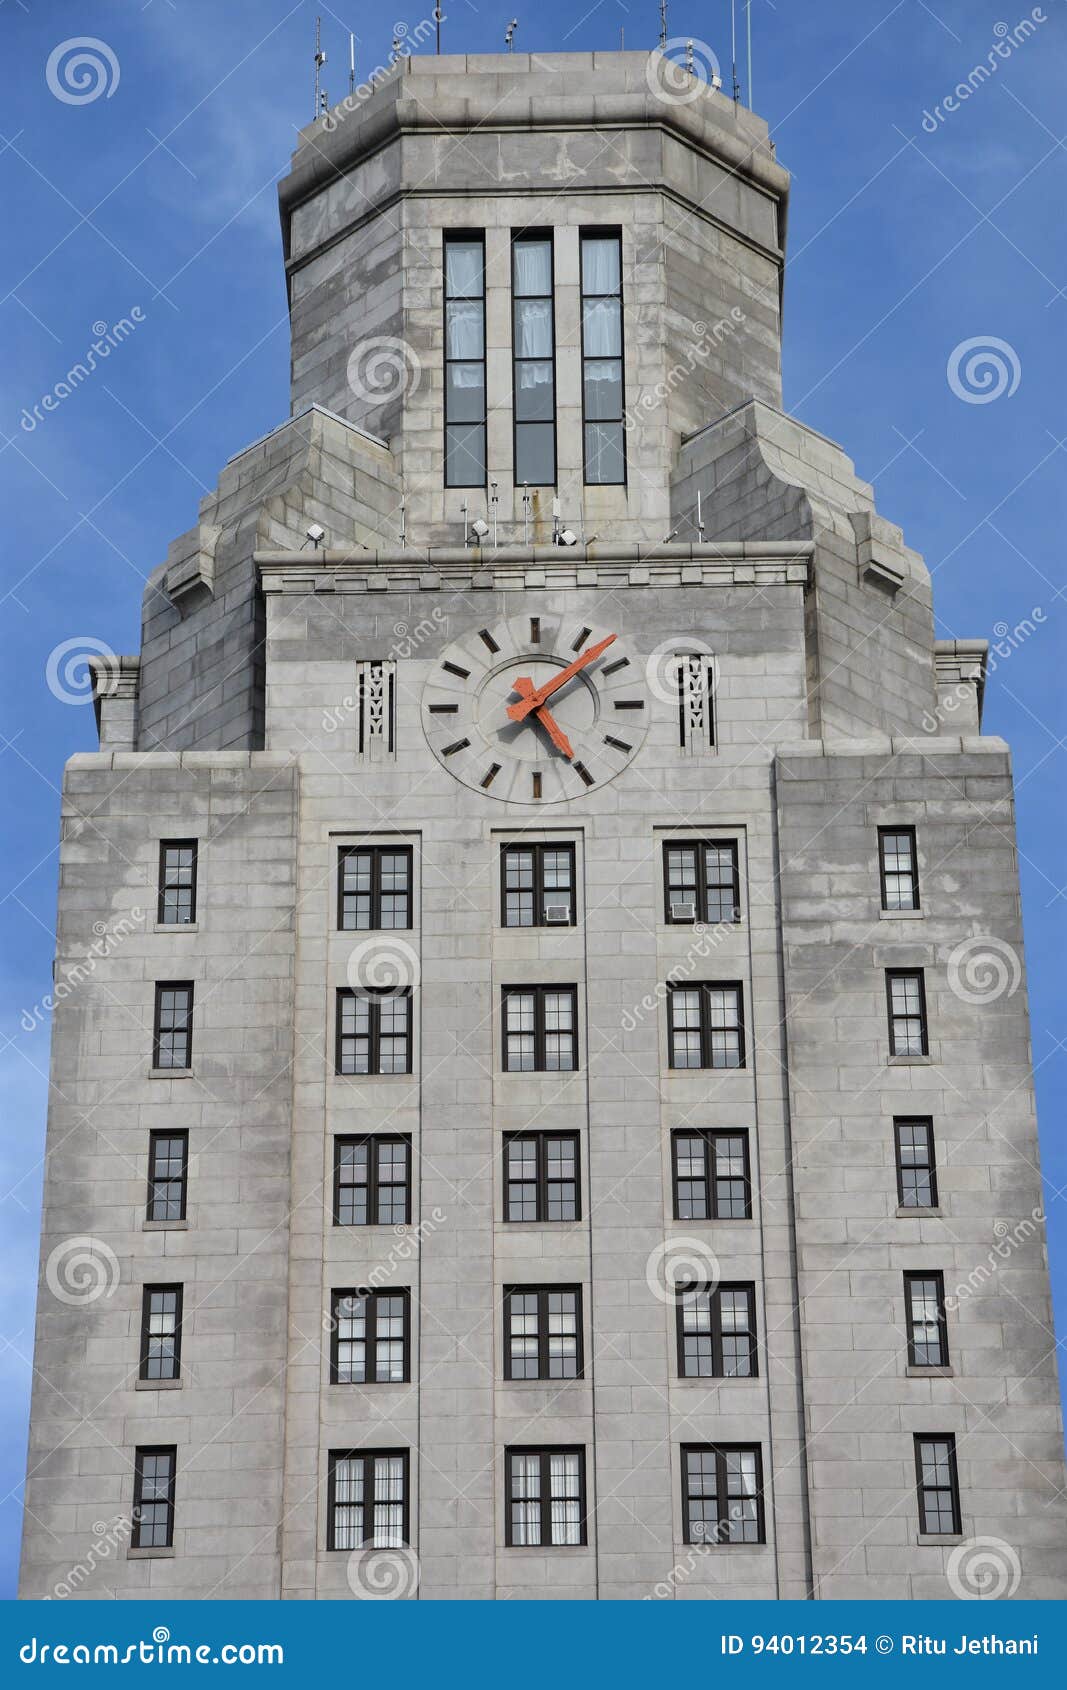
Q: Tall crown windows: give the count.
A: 3